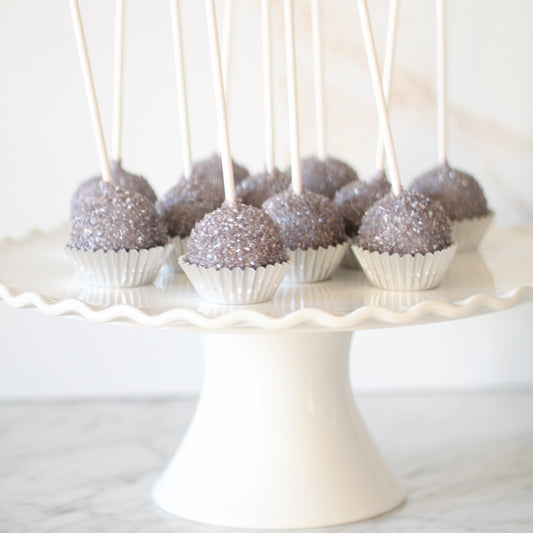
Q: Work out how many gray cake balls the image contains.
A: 11